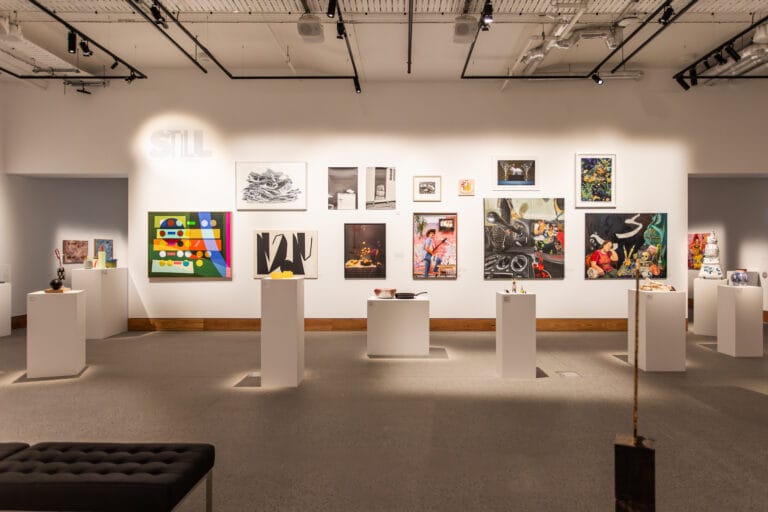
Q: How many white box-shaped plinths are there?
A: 9